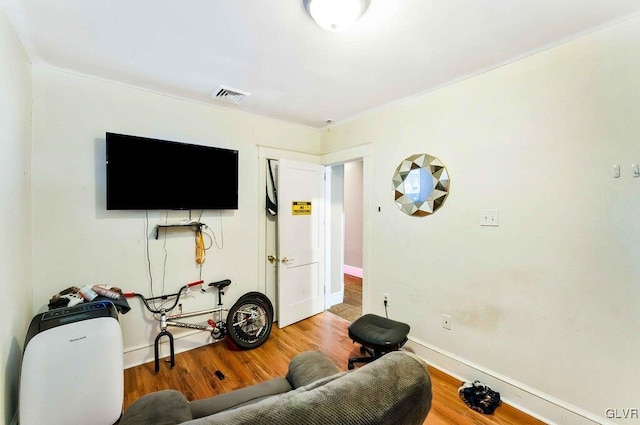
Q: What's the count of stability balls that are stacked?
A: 0